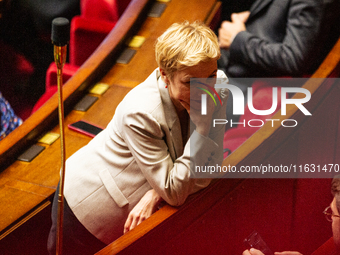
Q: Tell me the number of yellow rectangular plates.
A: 4